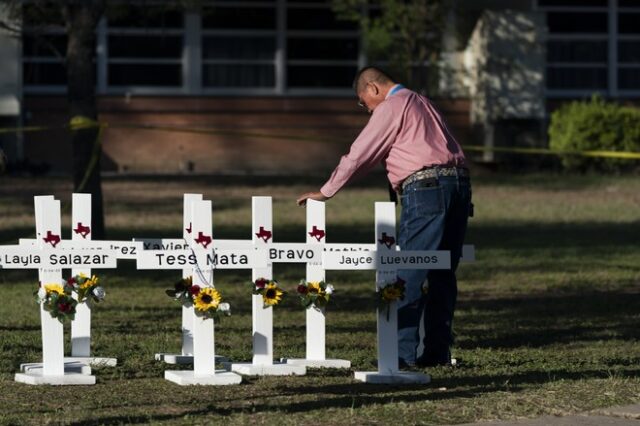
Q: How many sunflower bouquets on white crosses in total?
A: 7